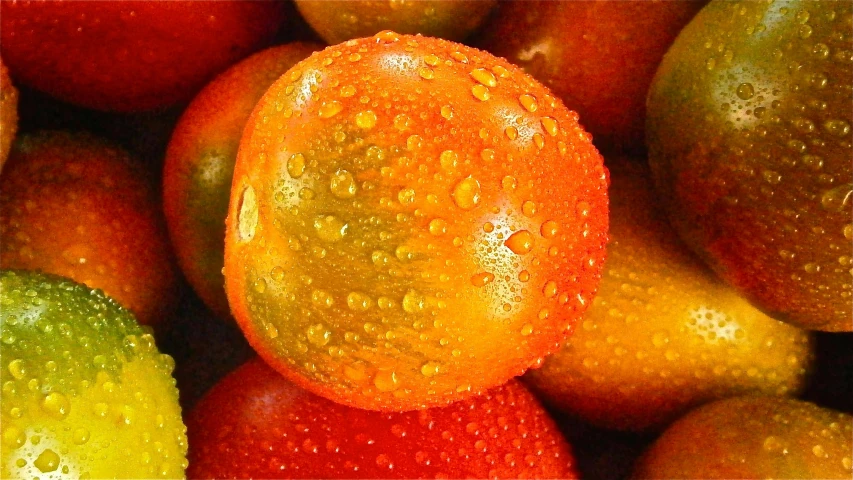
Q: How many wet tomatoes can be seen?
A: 12